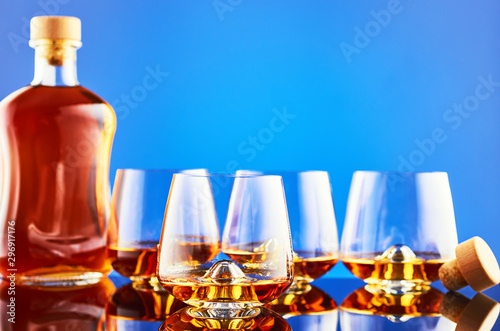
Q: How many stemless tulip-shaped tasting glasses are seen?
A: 4